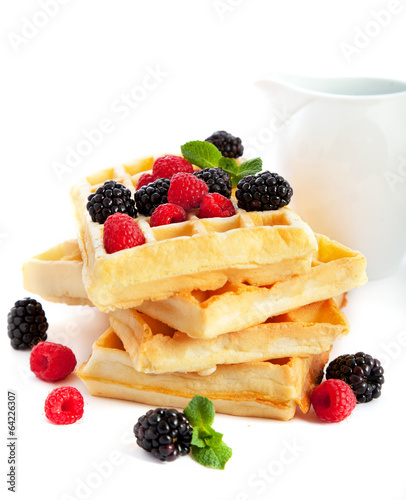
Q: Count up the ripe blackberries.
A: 8